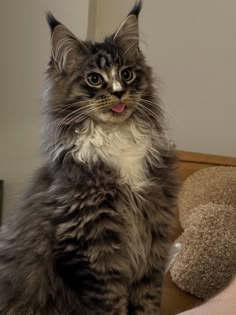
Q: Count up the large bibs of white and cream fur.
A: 1